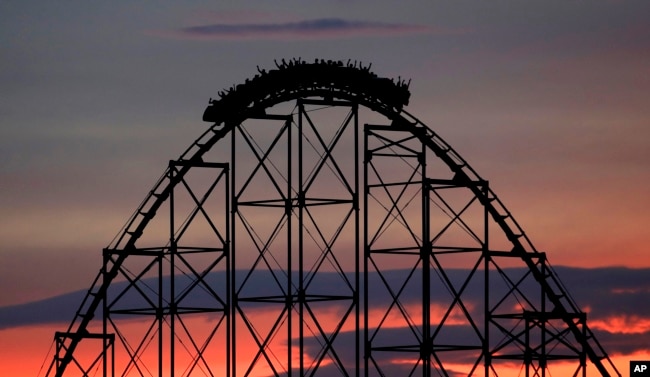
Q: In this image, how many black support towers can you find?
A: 9